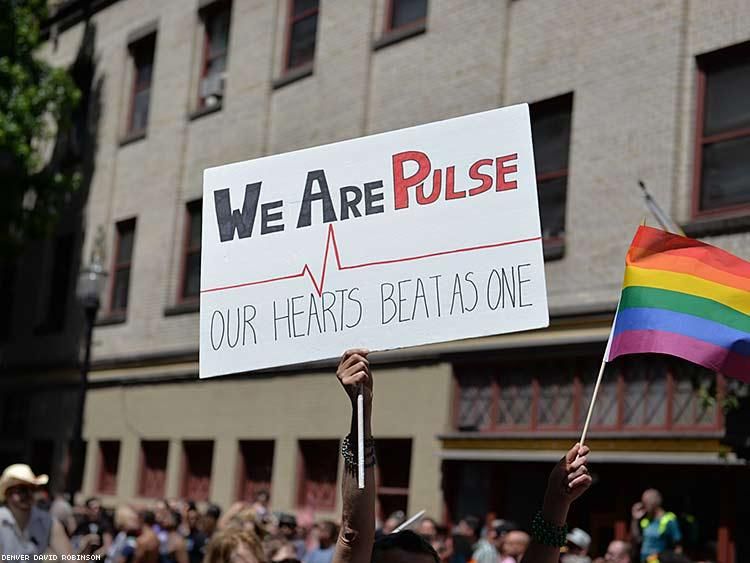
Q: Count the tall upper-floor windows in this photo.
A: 8